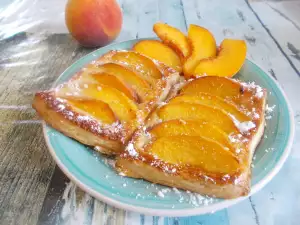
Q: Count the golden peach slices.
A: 14